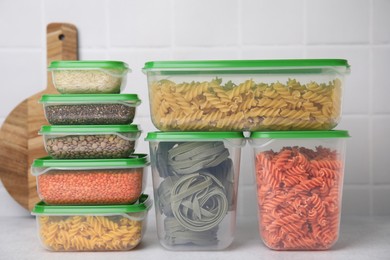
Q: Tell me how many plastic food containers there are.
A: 8